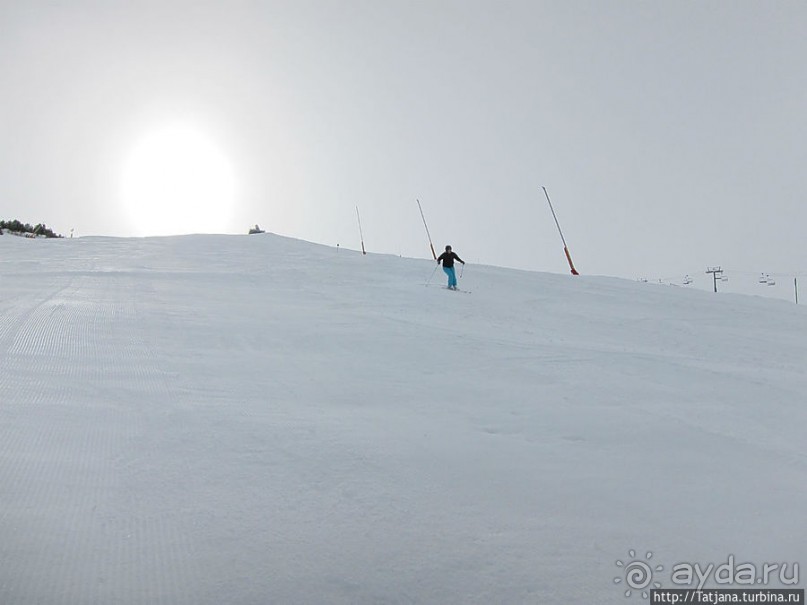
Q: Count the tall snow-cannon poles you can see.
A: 3